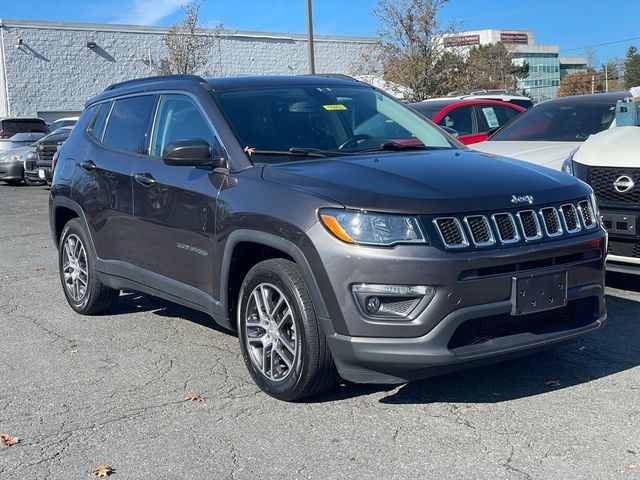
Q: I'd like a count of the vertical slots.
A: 7